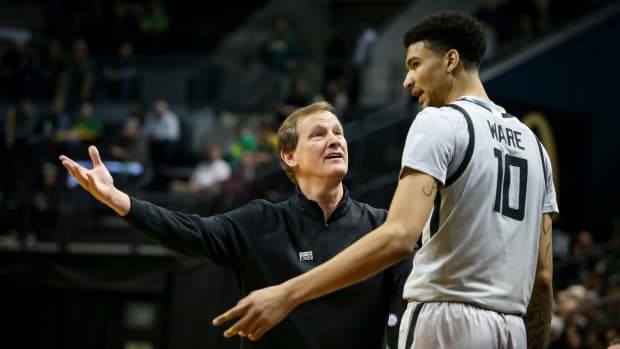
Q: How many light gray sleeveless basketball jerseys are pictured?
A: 1